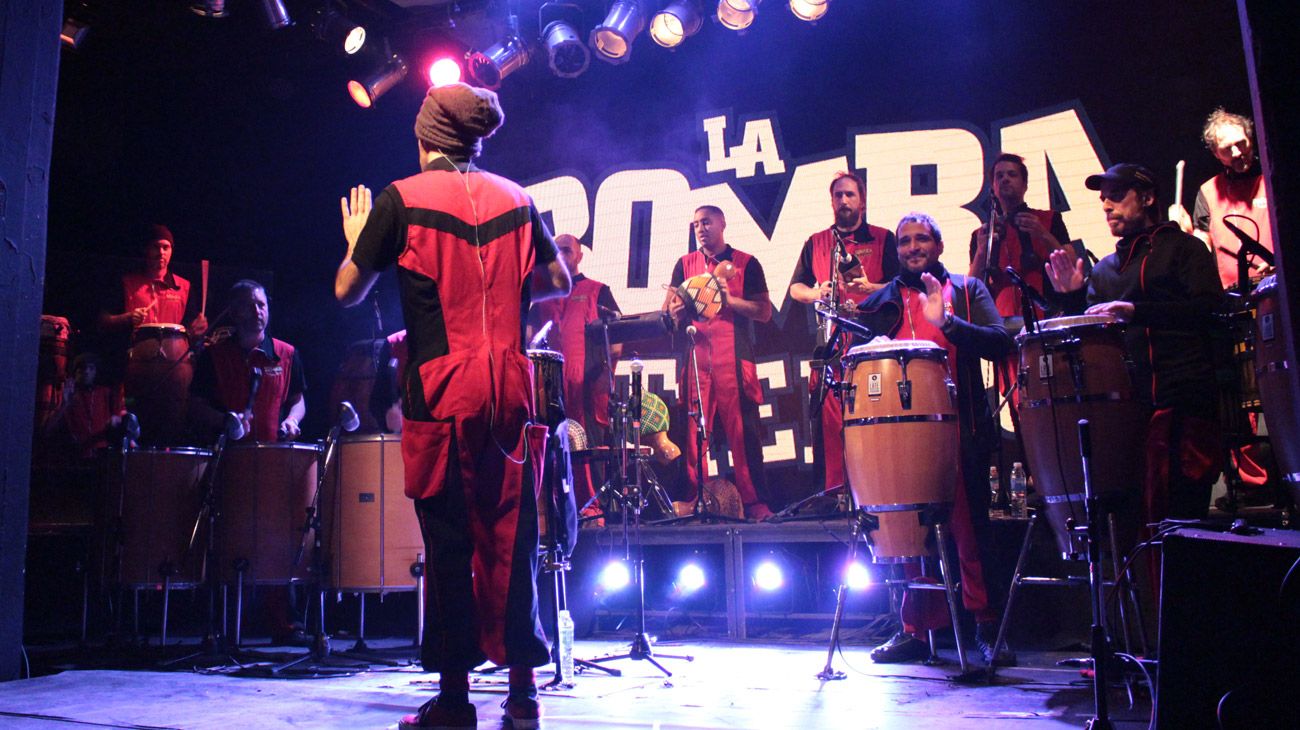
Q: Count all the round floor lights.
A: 4